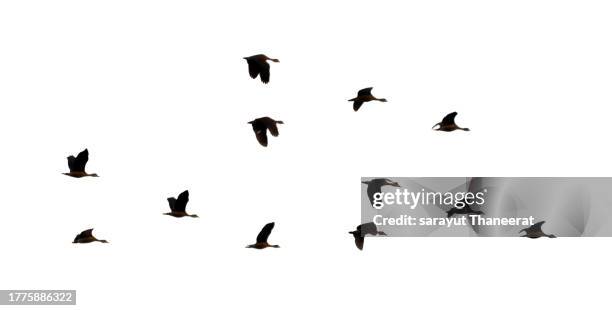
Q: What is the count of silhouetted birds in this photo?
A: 12